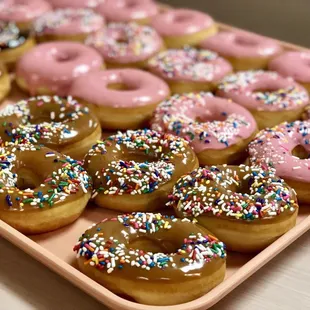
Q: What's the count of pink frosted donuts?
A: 14